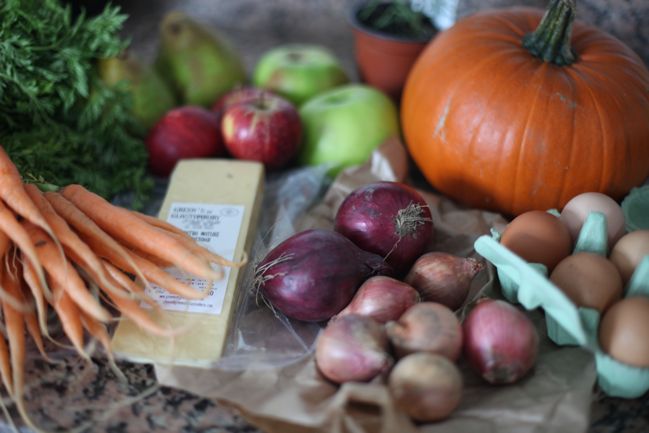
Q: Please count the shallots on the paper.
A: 6